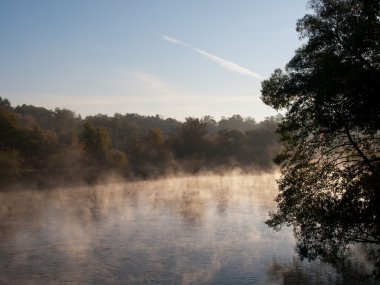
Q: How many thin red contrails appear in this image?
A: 0